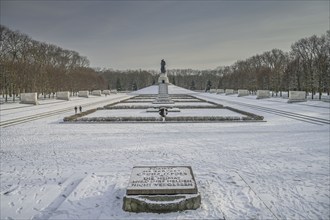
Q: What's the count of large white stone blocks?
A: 12